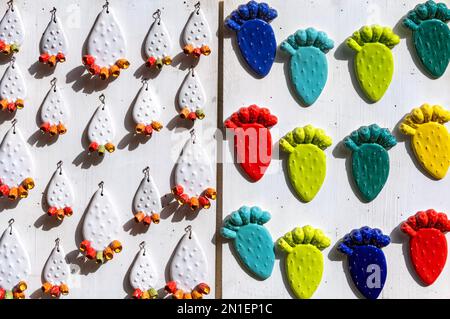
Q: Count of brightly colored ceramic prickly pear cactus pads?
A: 12